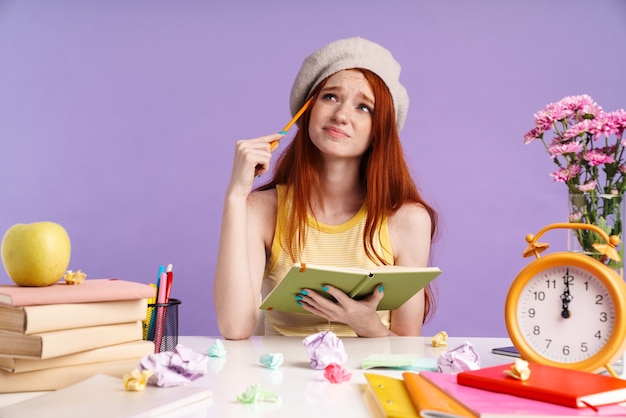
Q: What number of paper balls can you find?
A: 11